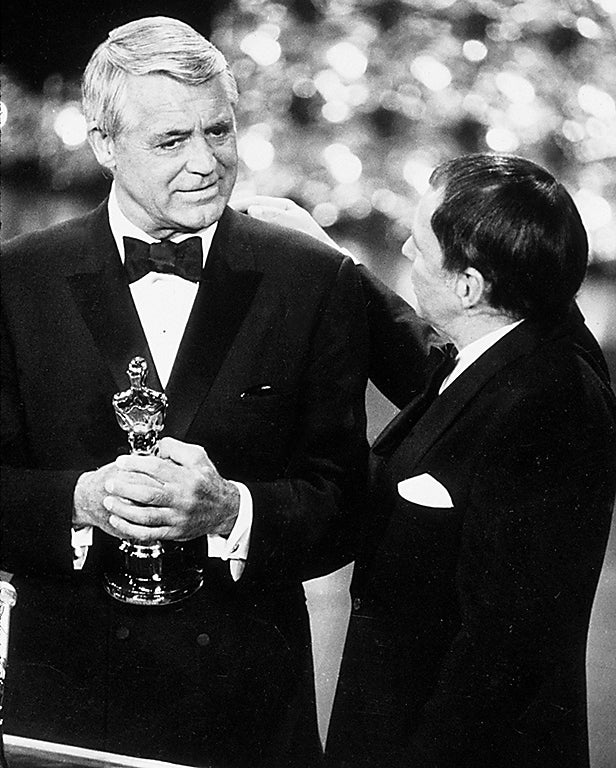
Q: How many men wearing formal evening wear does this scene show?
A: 2